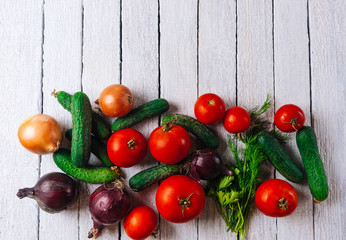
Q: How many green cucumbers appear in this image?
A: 9